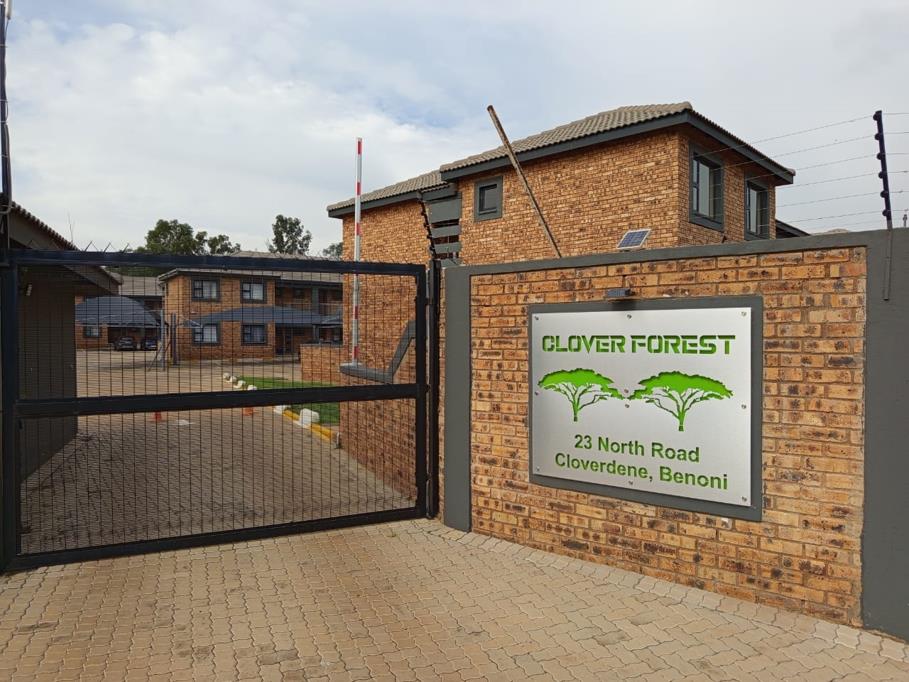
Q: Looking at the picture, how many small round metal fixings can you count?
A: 10